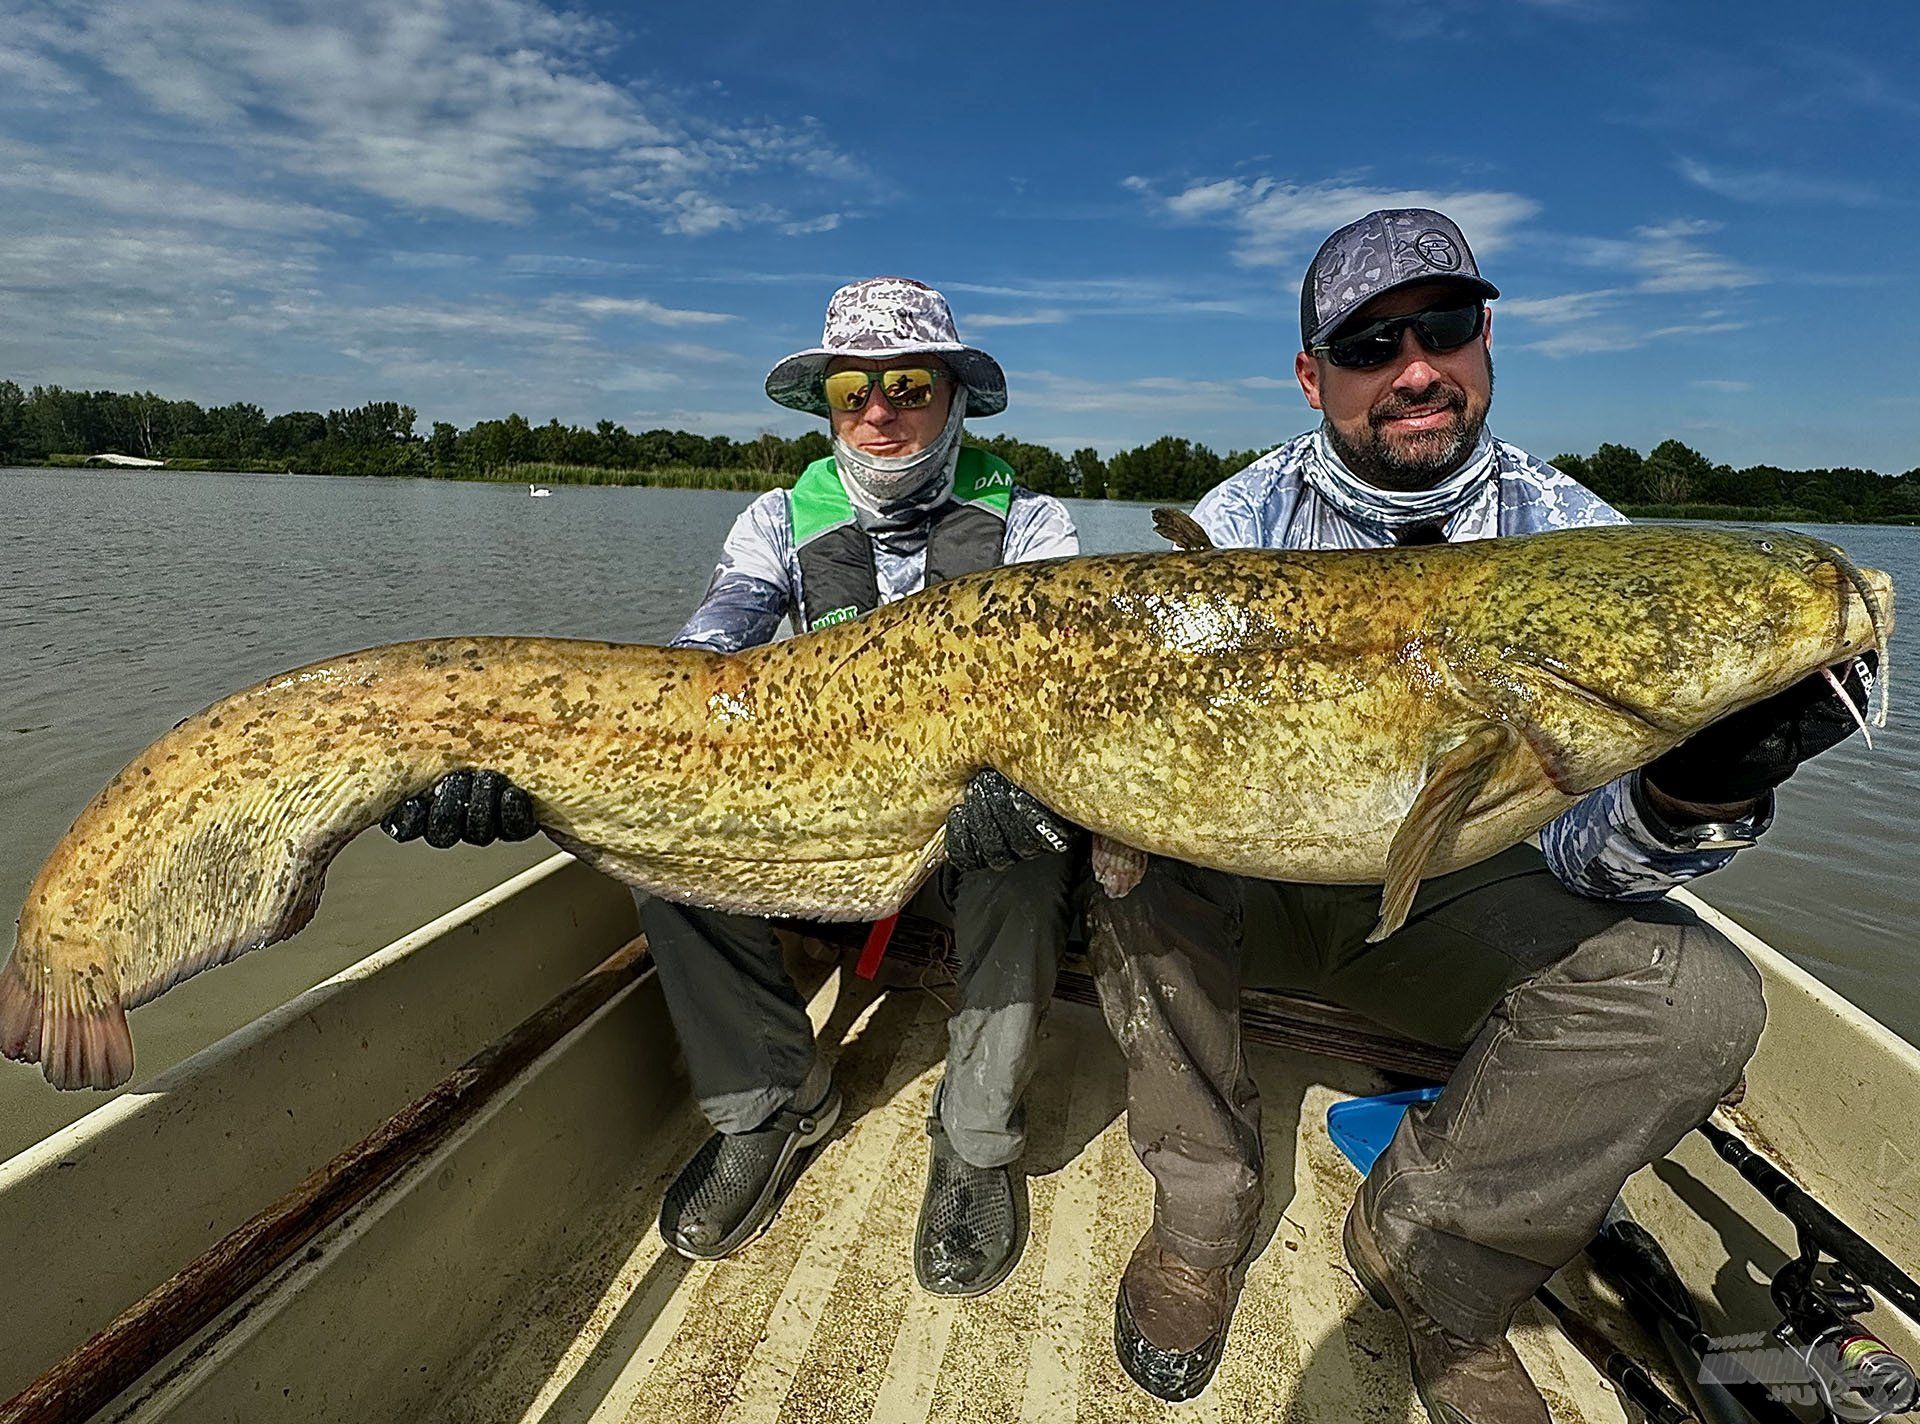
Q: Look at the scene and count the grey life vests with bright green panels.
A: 1